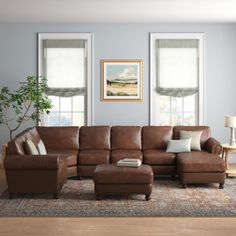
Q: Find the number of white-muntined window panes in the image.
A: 12